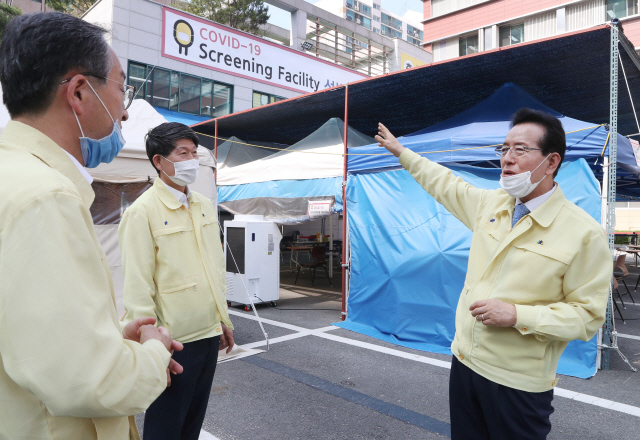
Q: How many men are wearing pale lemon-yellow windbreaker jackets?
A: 3